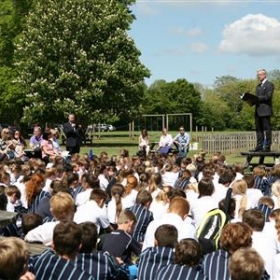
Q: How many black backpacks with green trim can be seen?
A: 1